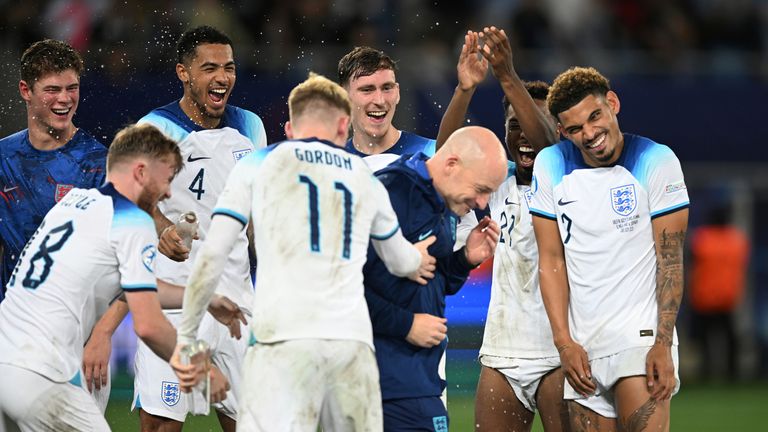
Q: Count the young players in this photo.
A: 7